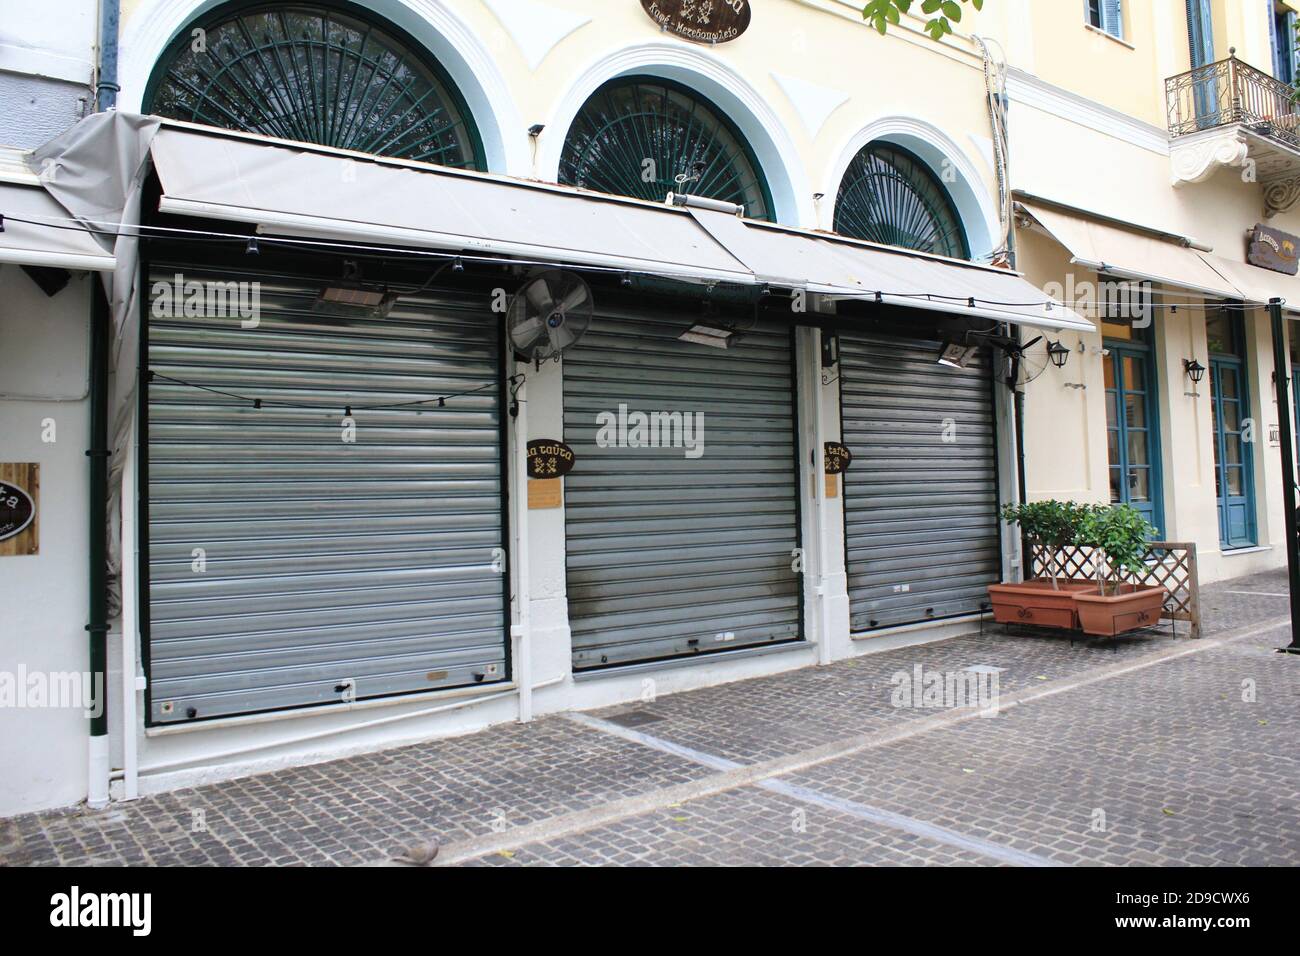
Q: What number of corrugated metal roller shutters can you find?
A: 3